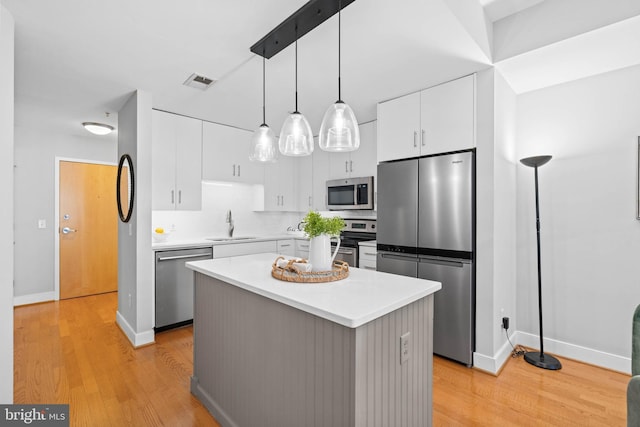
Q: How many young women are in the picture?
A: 0